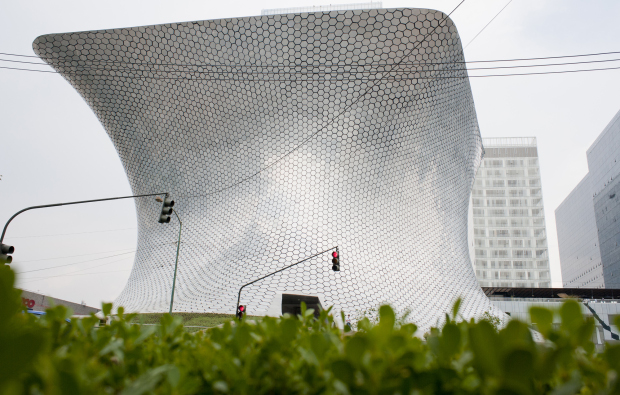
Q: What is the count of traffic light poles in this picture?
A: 2